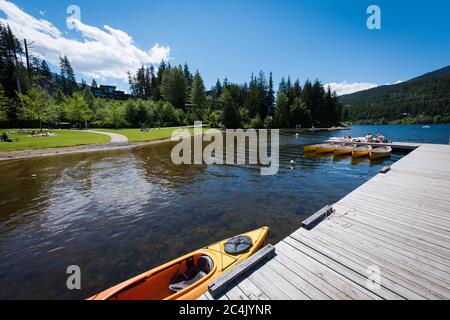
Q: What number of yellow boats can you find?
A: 6